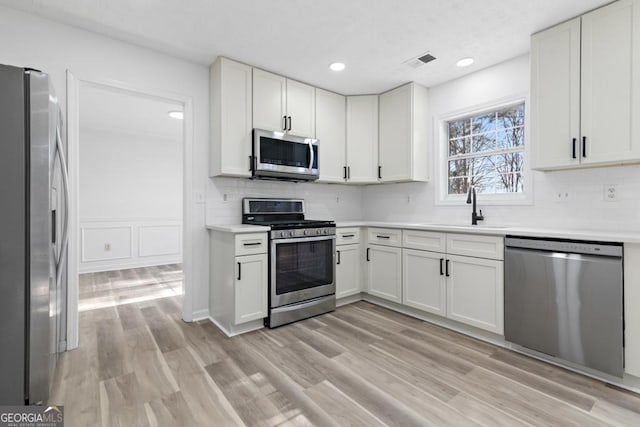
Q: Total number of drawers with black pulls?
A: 3